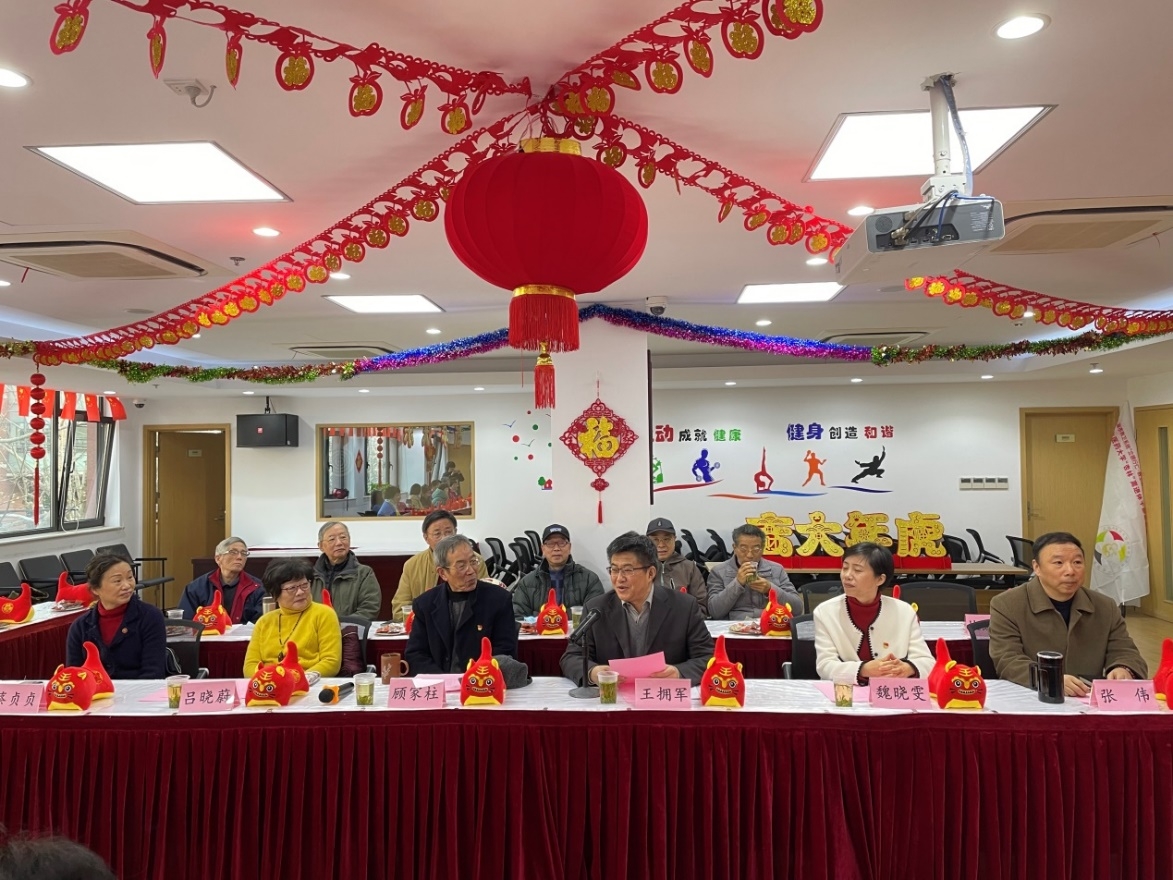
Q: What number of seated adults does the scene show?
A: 12